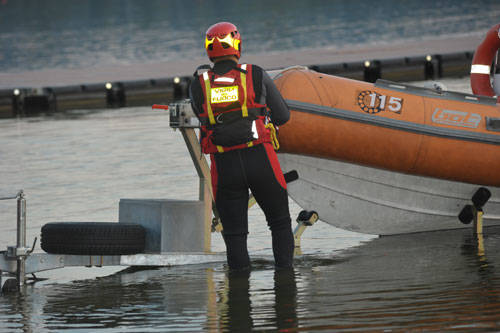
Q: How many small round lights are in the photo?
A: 5